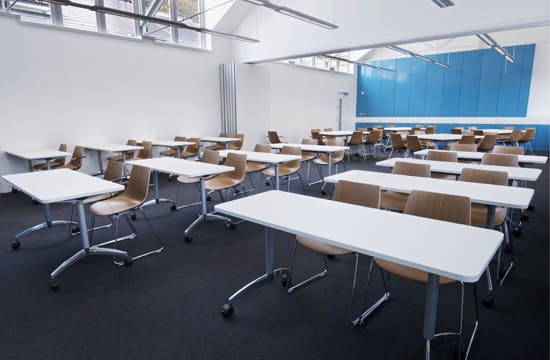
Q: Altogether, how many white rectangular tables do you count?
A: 12